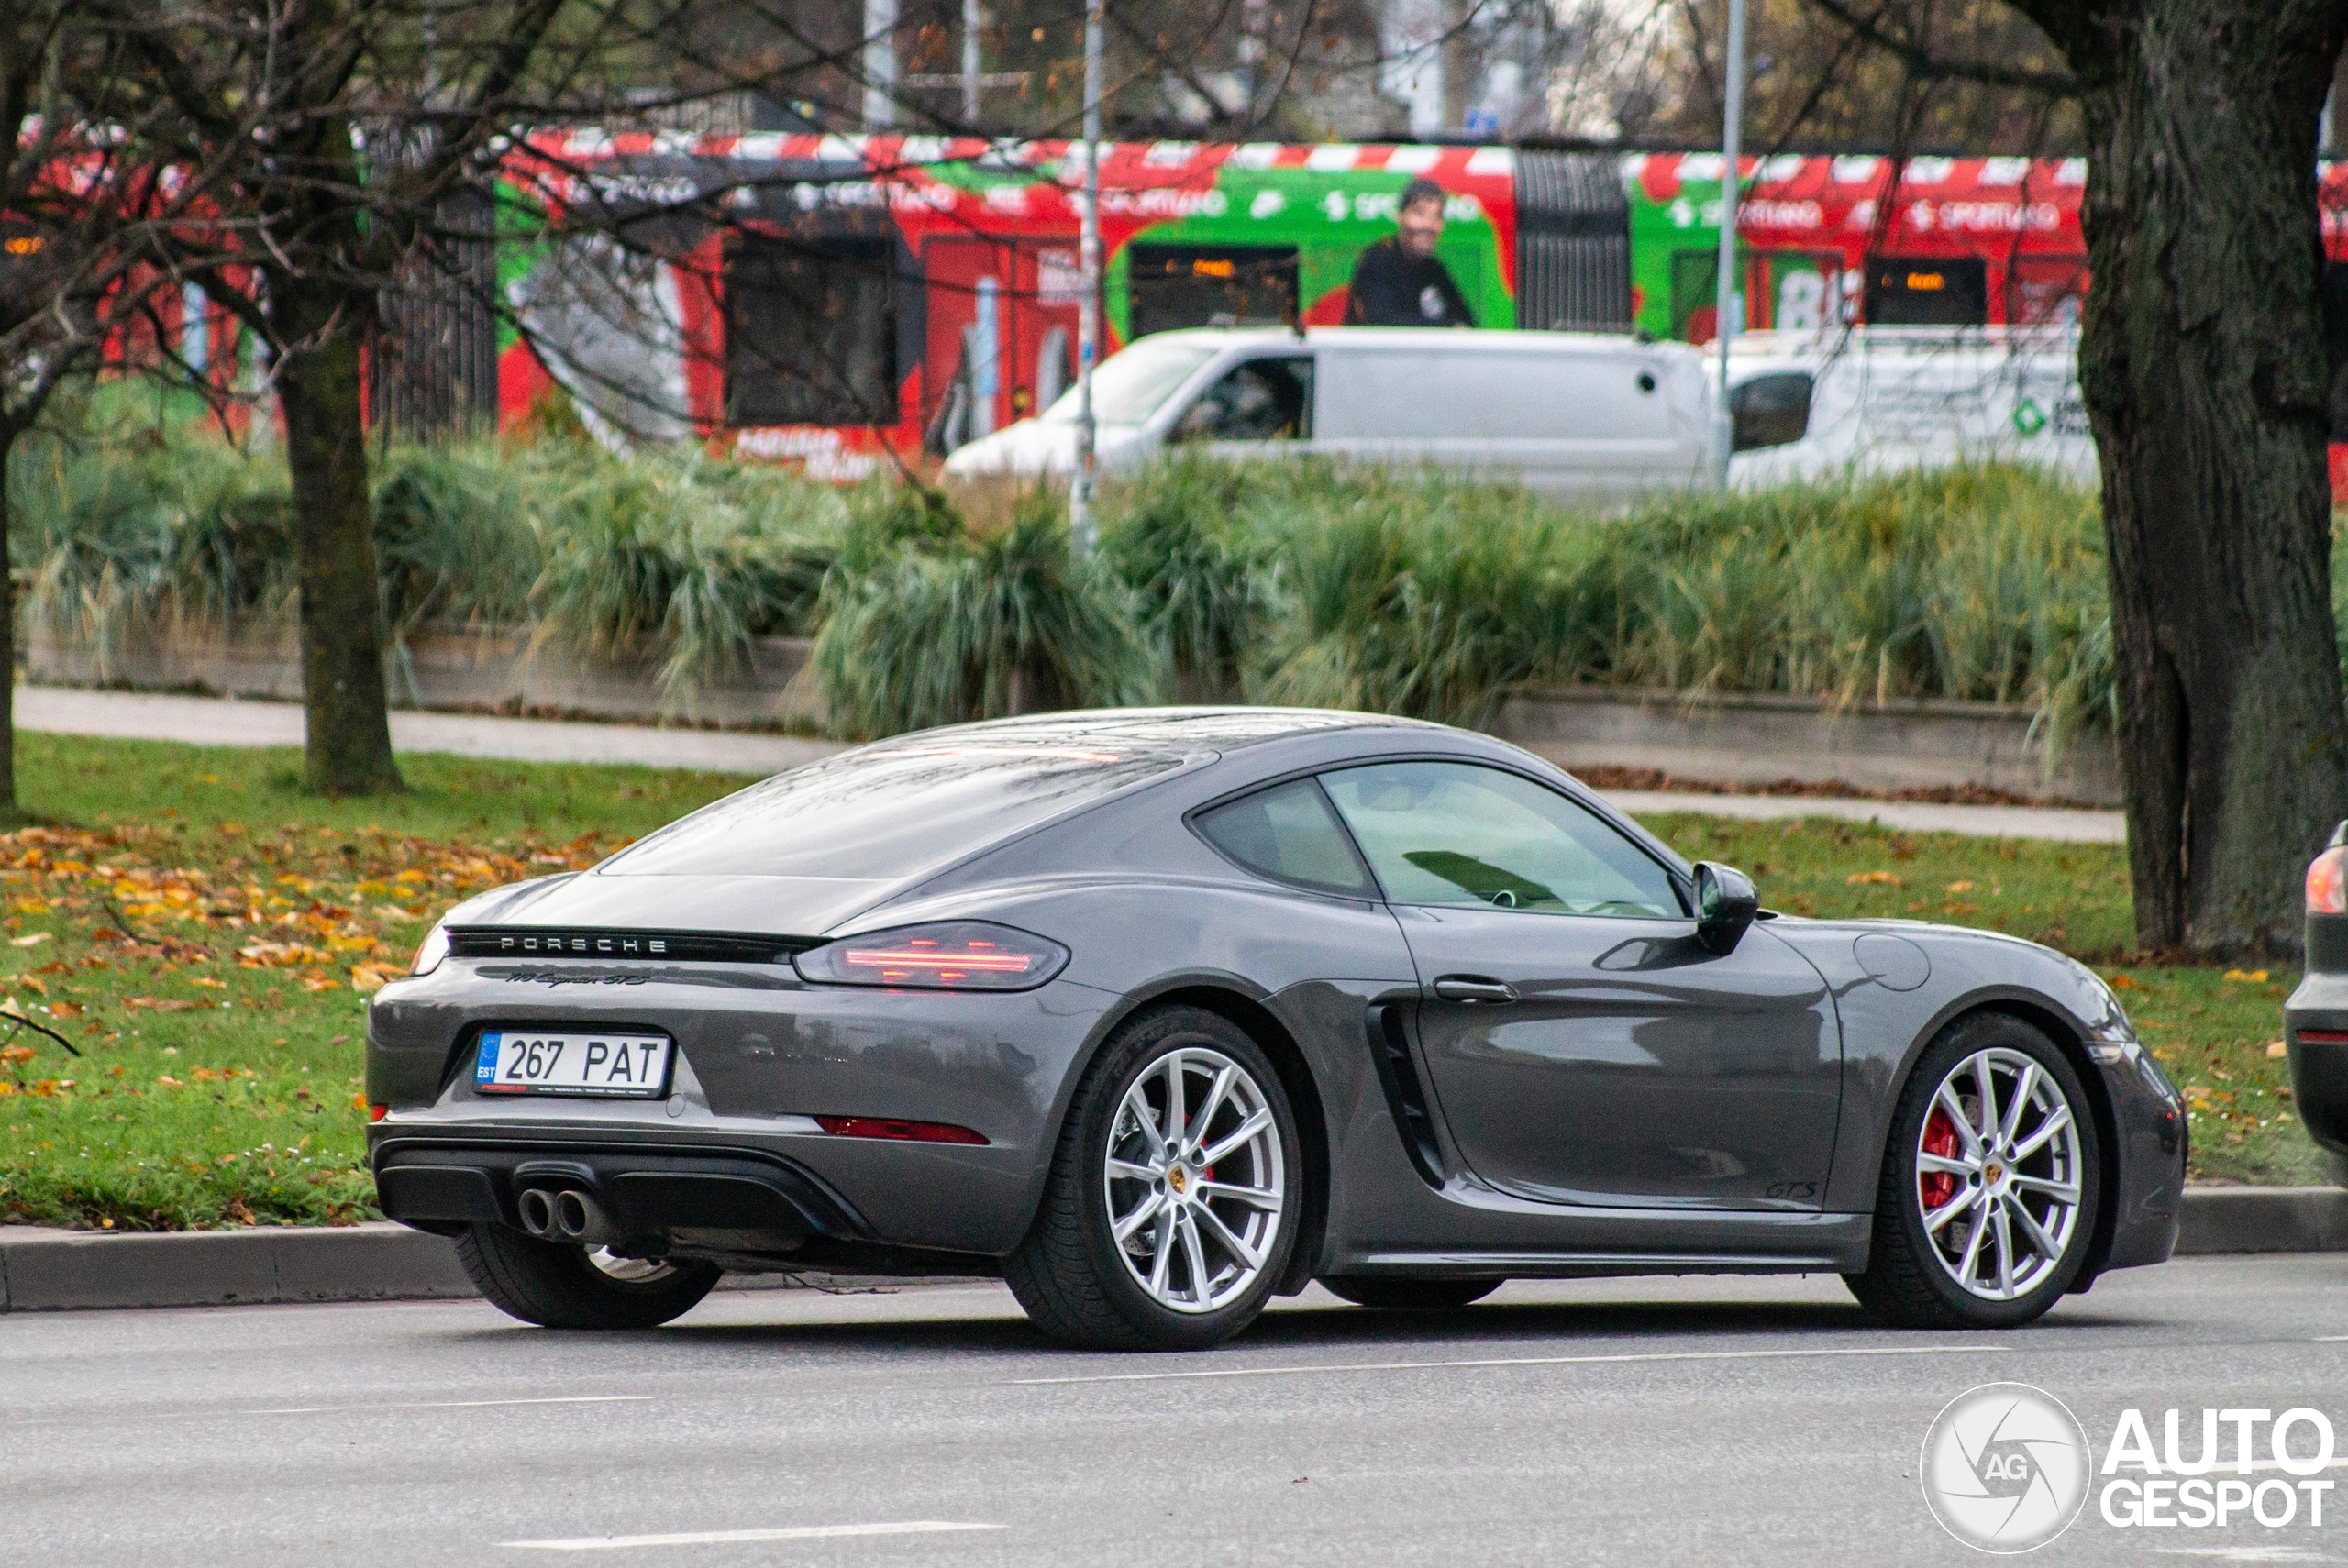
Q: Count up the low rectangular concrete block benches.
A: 0